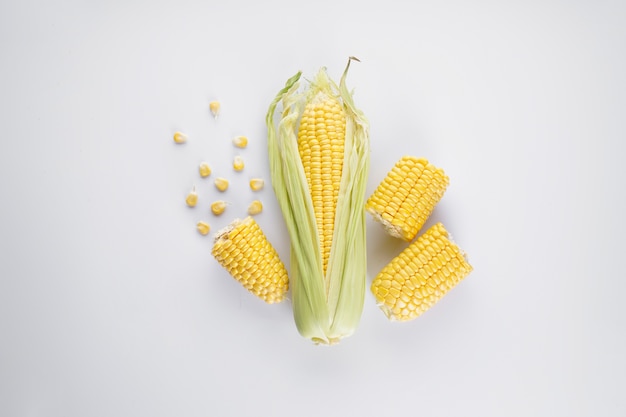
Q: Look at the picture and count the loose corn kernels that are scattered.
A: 11